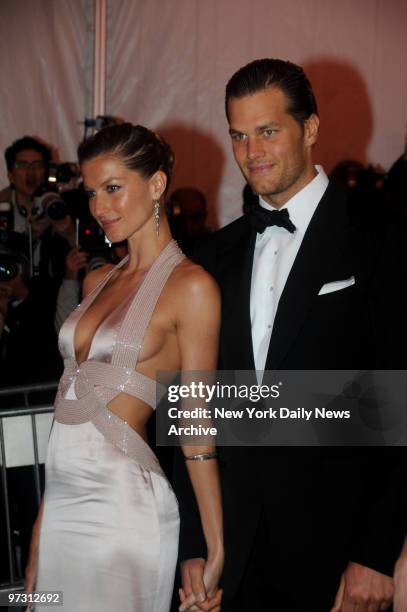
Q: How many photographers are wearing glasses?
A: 1